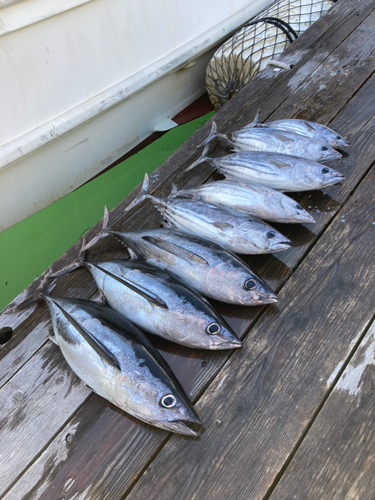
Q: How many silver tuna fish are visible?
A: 8